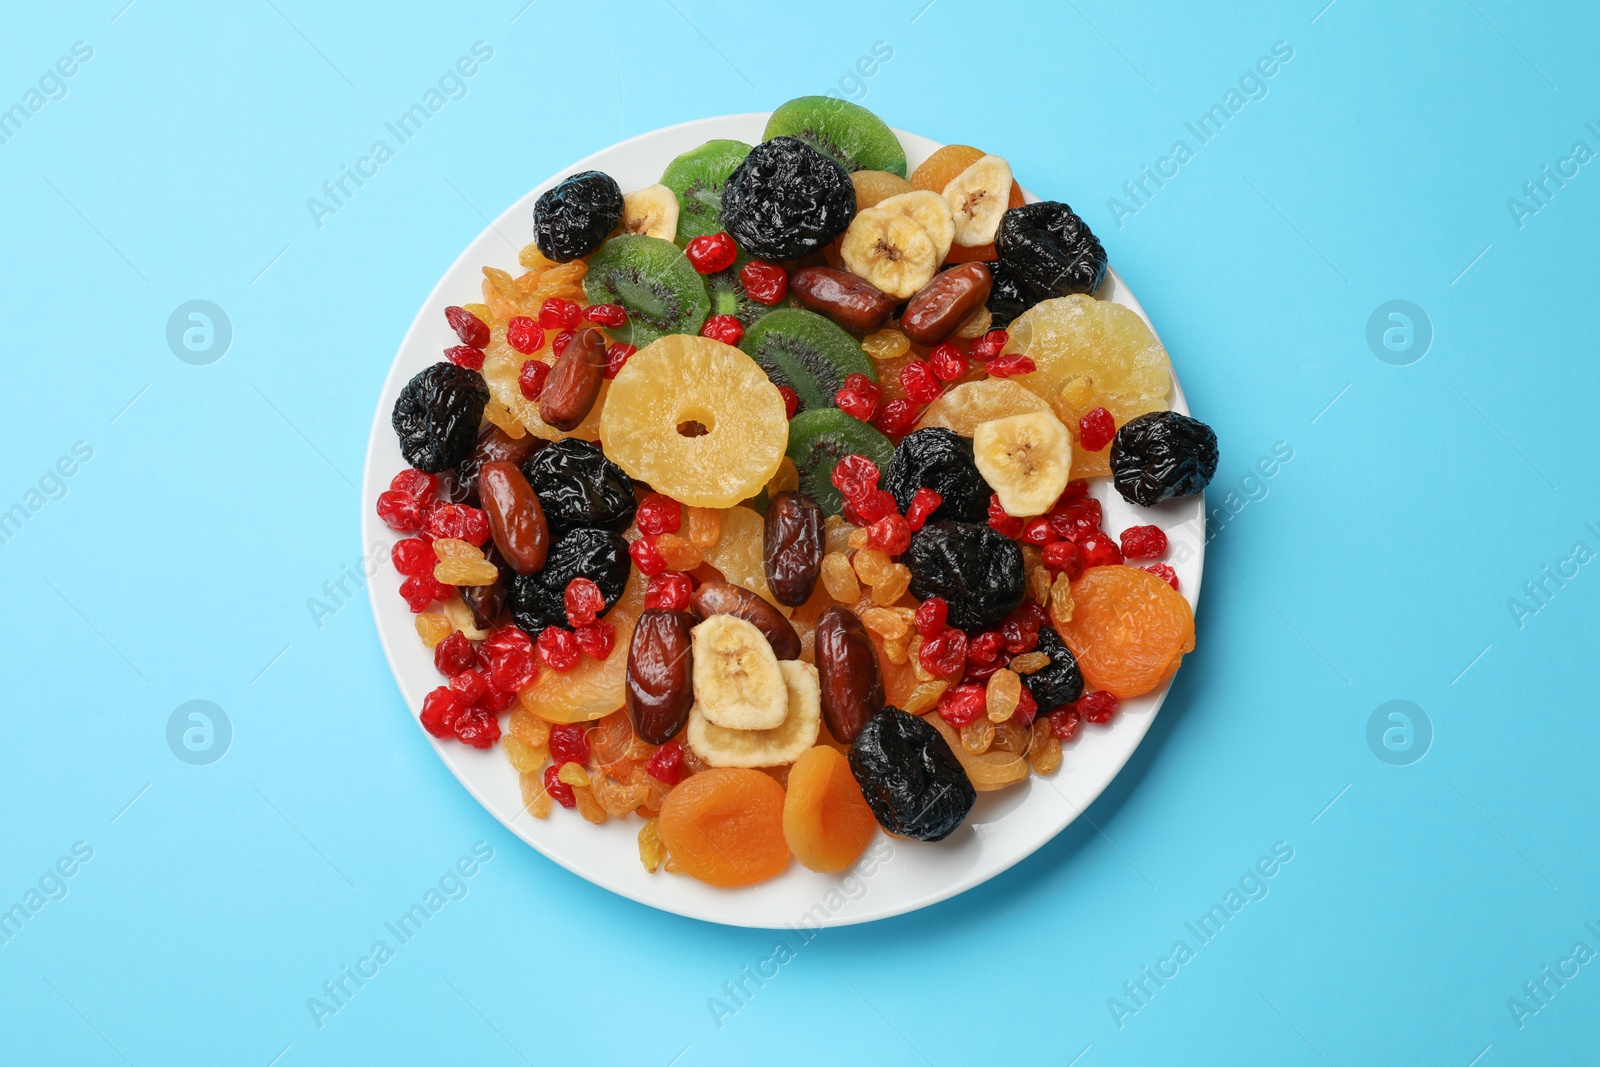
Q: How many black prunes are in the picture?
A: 12